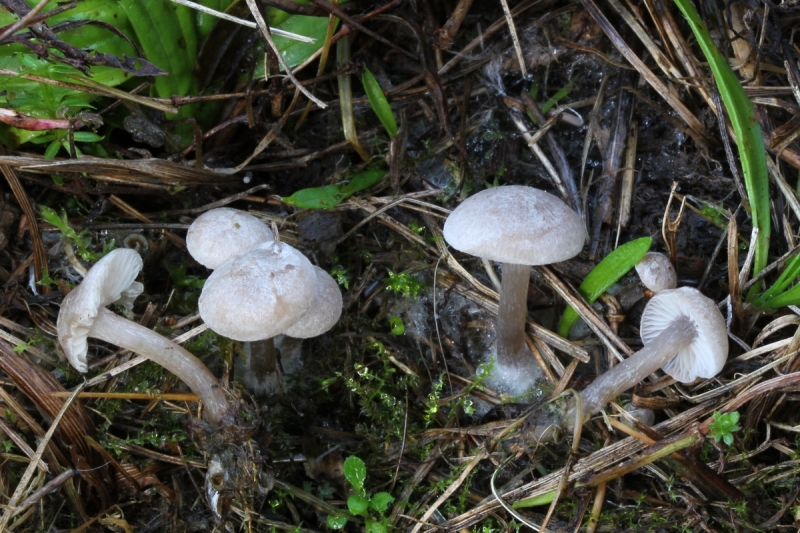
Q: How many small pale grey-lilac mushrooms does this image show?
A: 7